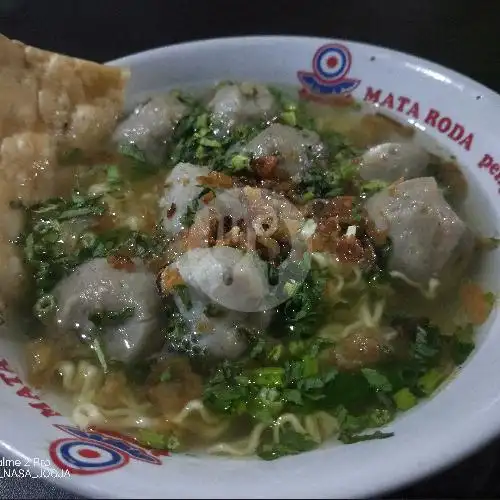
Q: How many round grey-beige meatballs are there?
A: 8